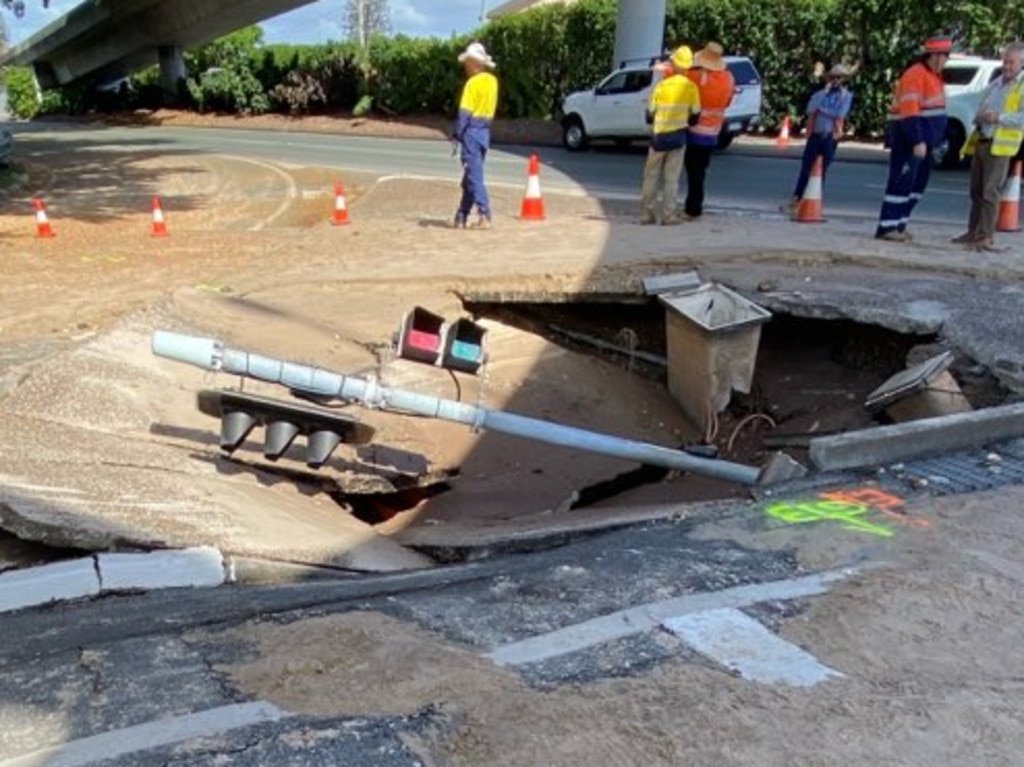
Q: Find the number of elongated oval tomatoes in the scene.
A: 0